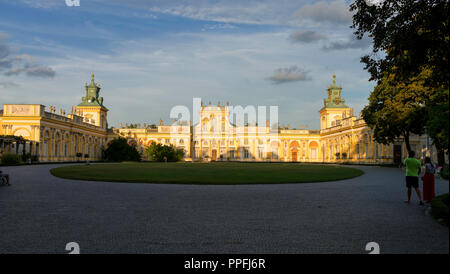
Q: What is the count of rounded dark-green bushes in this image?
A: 2